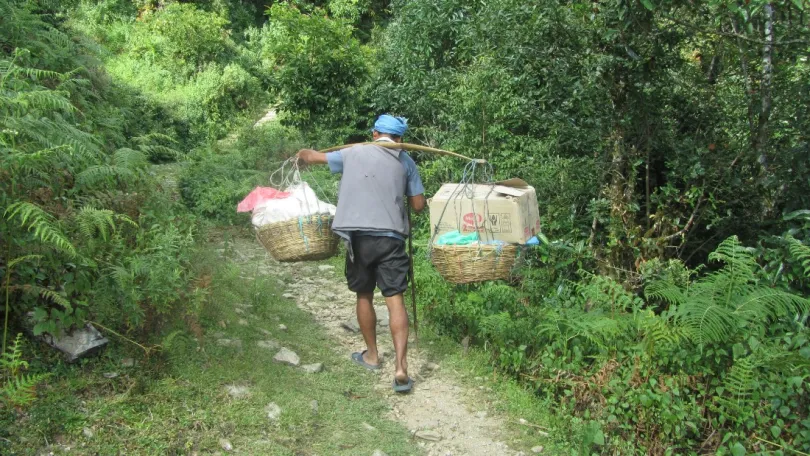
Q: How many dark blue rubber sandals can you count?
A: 2